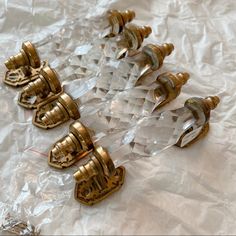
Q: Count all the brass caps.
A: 10